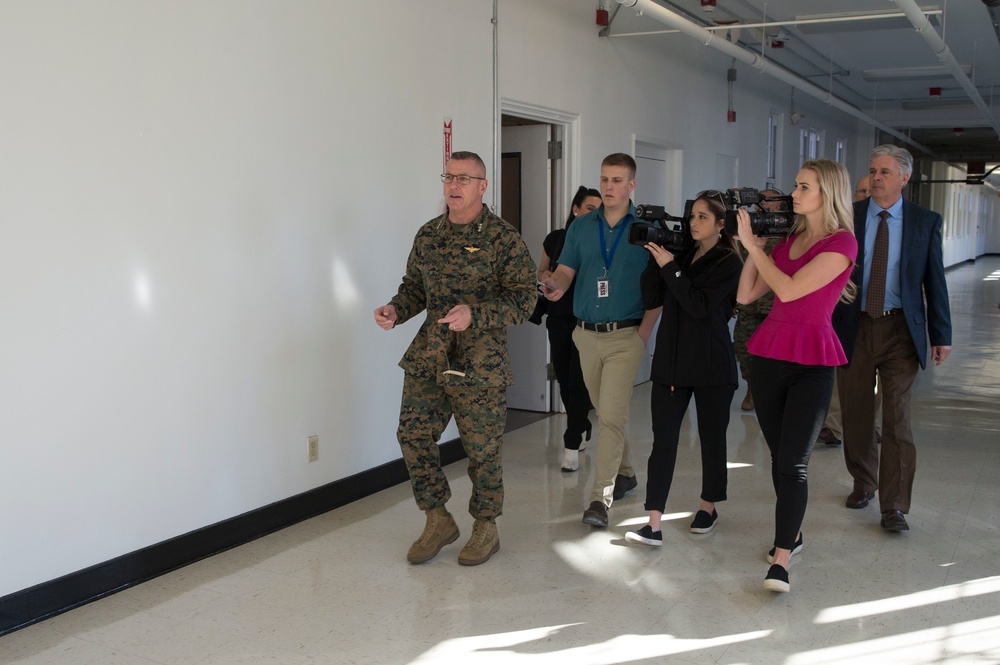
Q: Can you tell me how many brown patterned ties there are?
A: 1